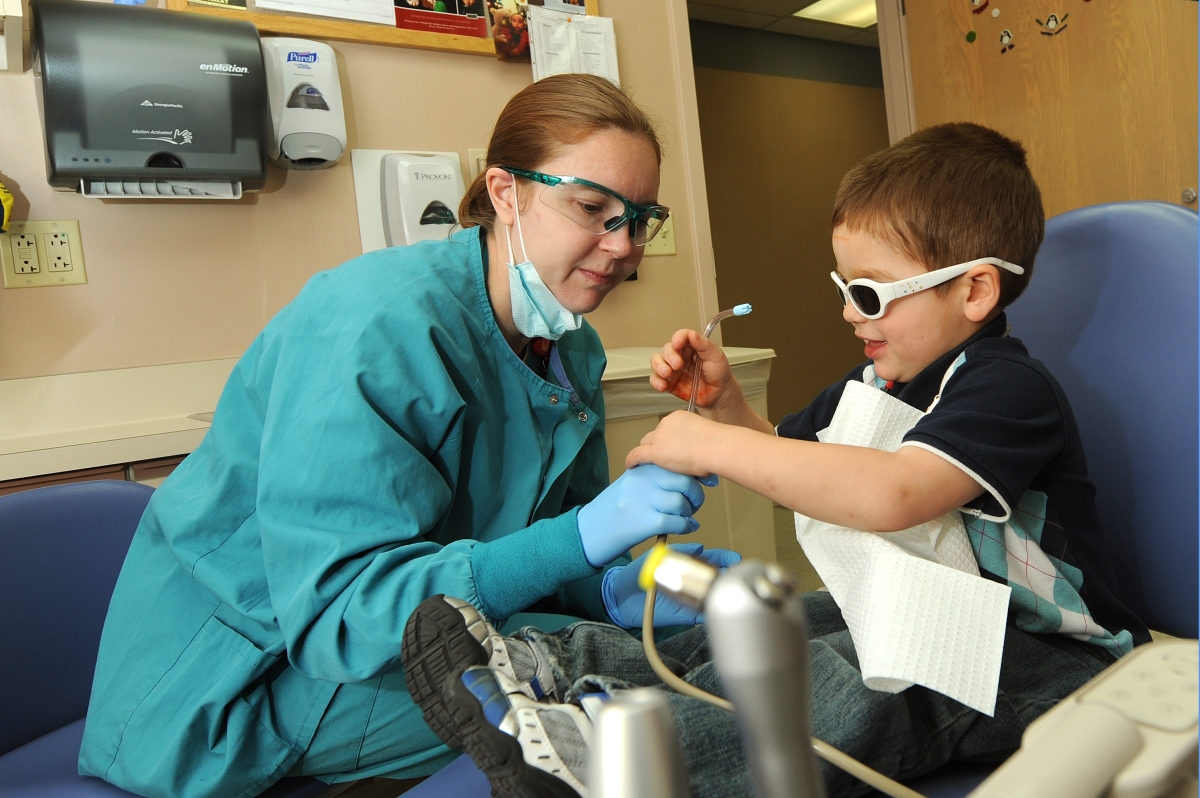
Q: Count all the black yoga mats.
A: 0